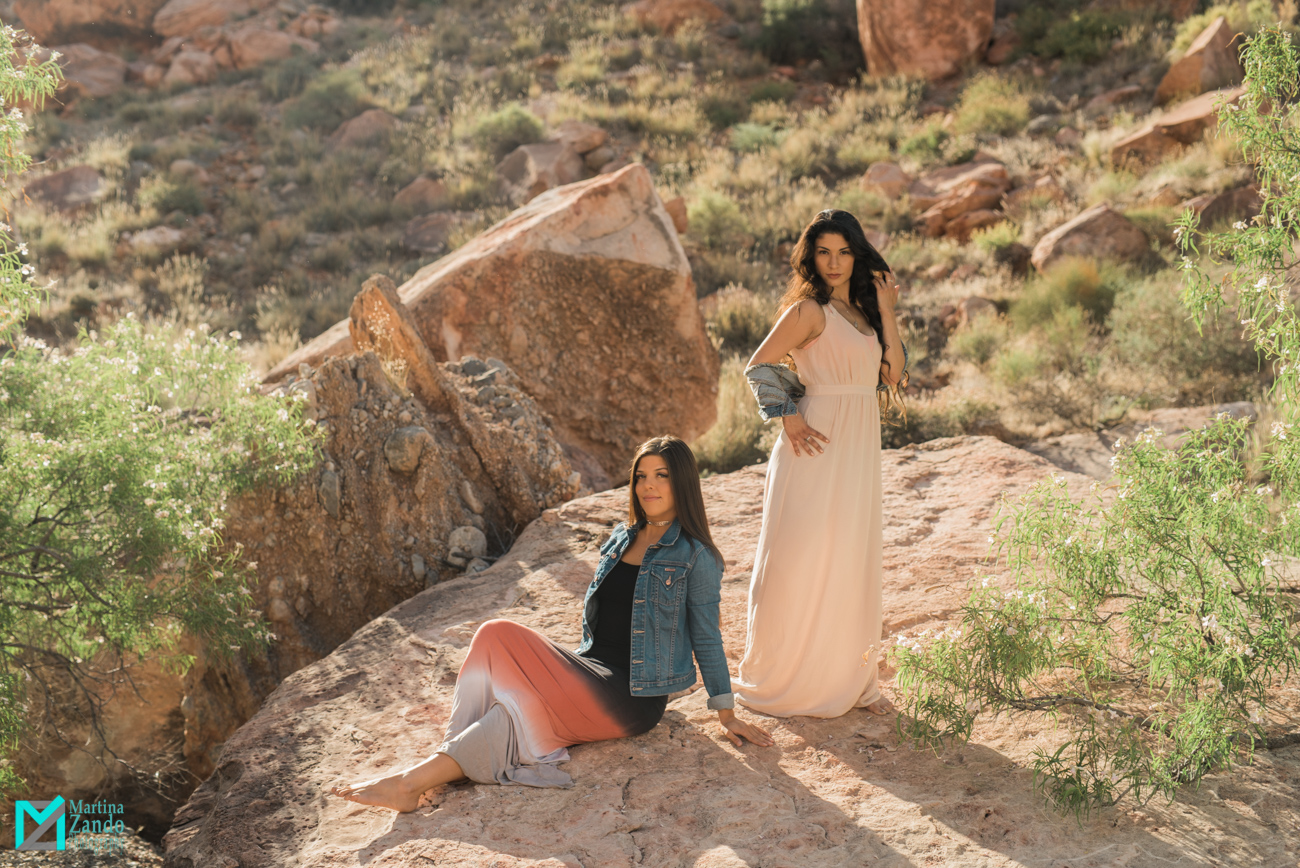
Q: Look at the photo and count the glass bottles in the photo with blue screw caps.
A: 0